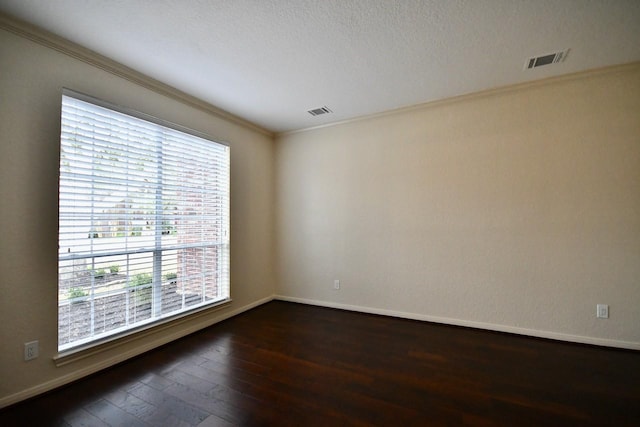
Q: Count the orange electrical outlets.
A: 0